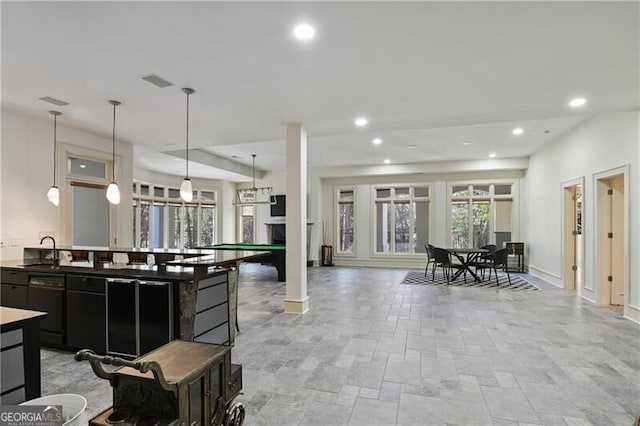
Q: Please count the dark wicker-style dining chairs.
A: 4